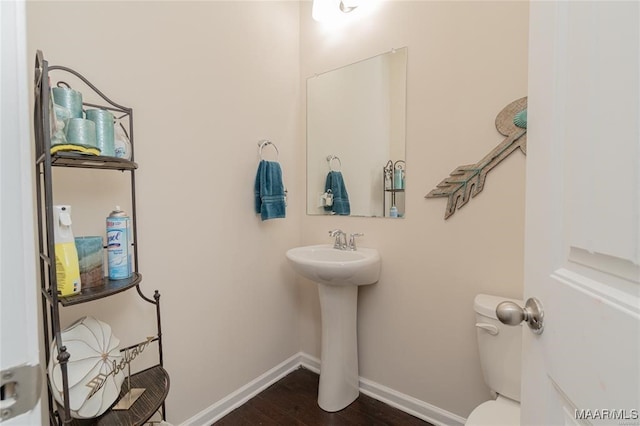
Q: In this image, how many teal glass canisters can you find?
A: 3